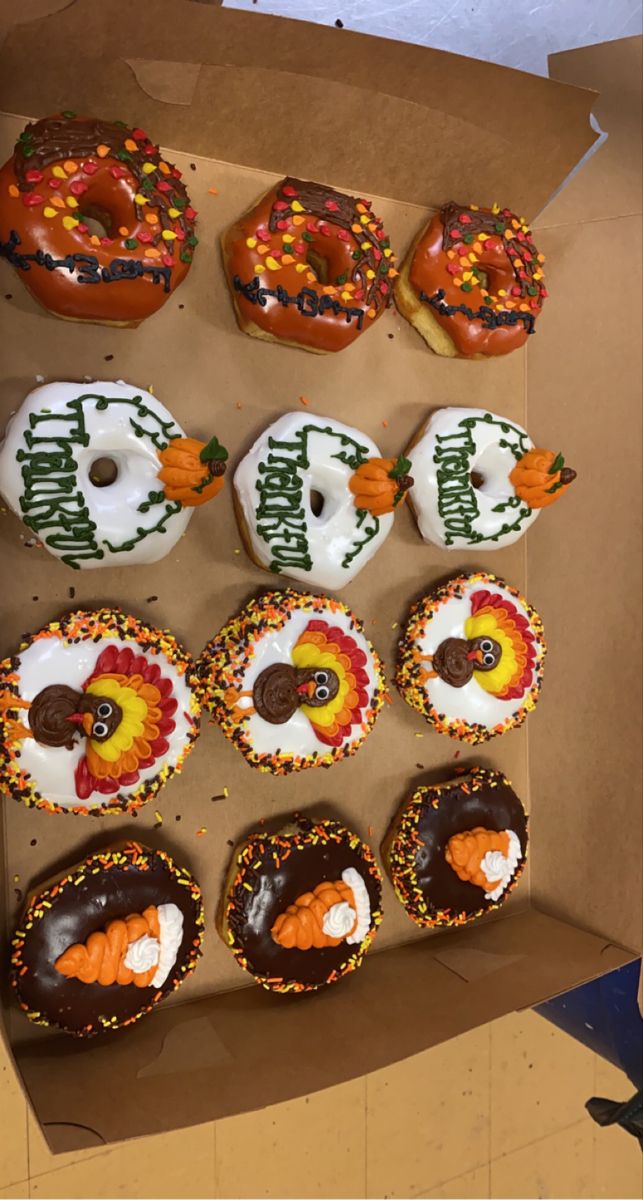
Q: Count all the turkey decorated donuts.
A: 3